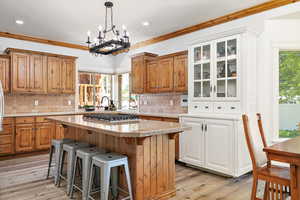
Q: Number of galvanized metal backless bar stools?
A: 4